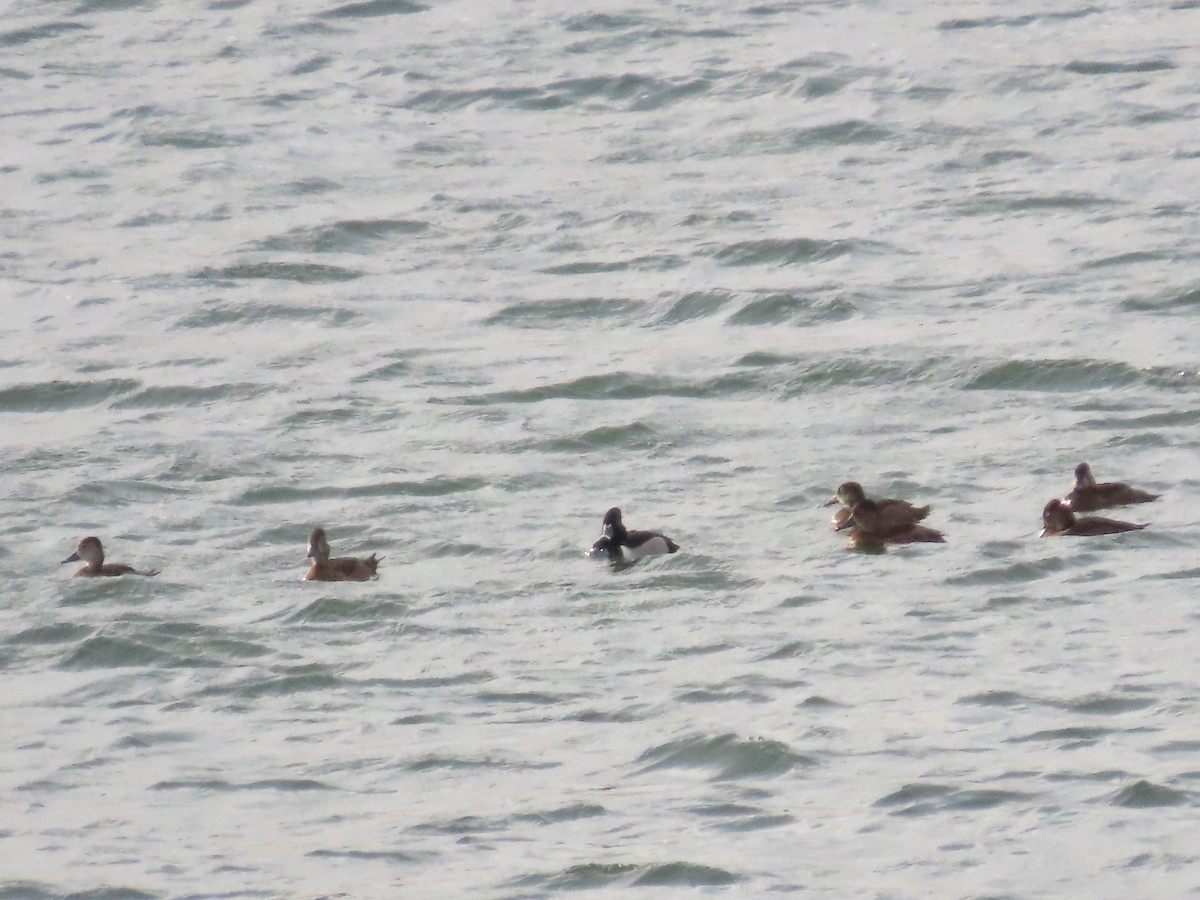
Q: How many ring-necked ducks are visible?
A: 7